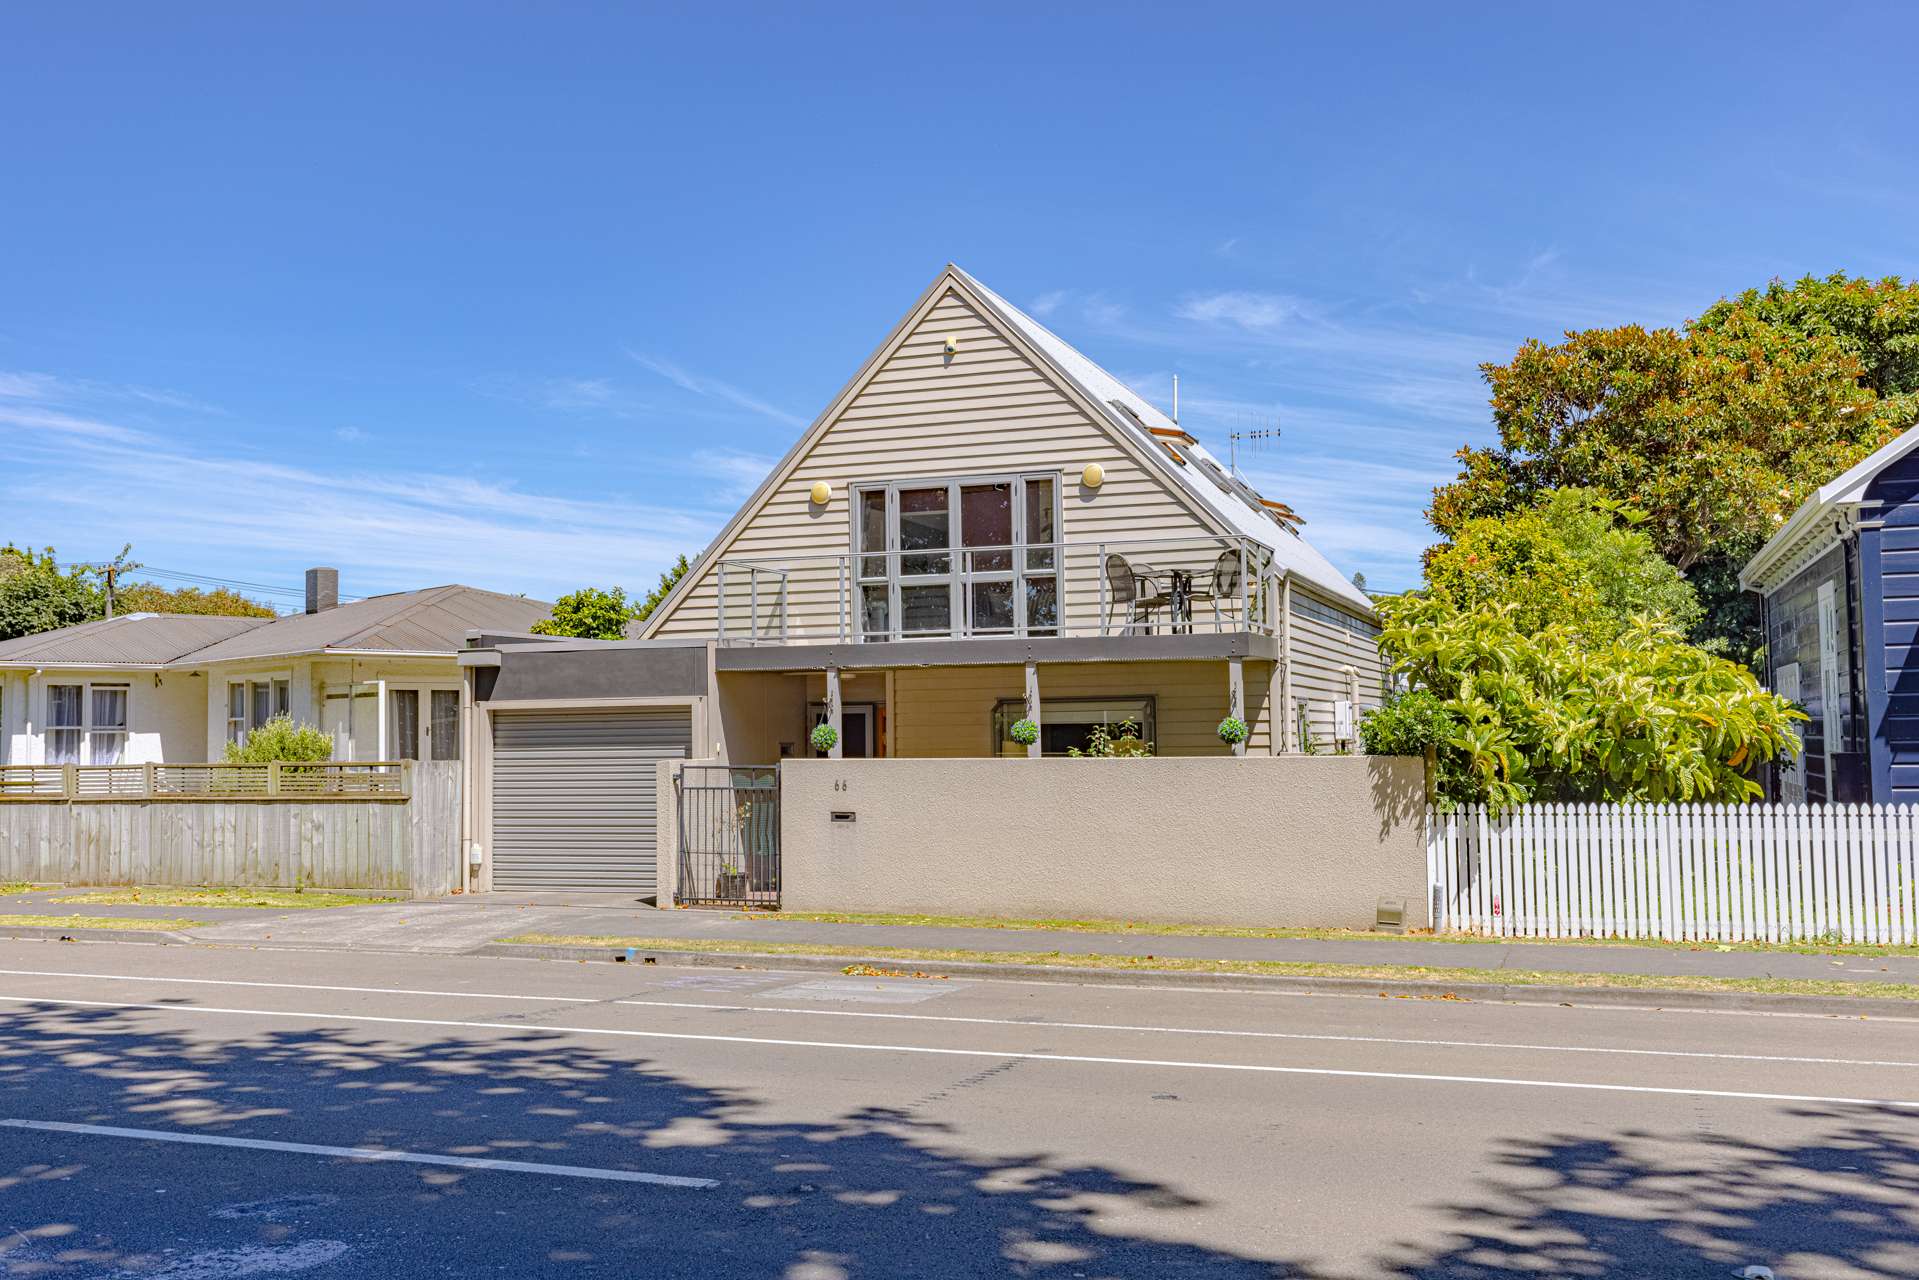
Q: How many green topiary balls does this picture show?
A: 3